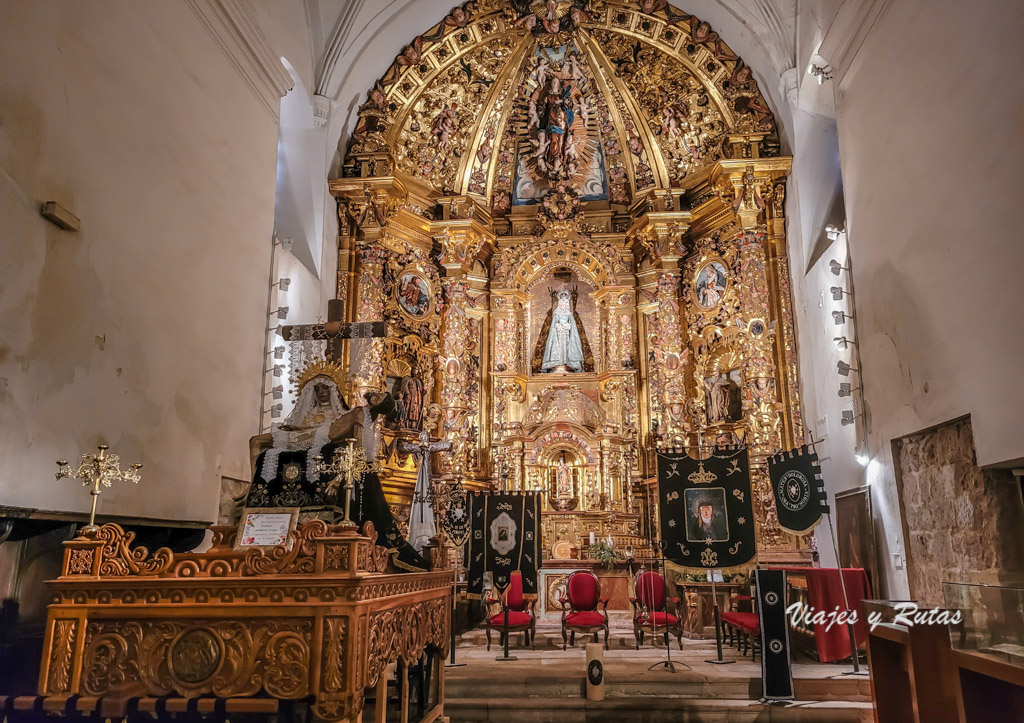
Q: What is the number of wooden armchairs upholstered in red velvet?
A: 3